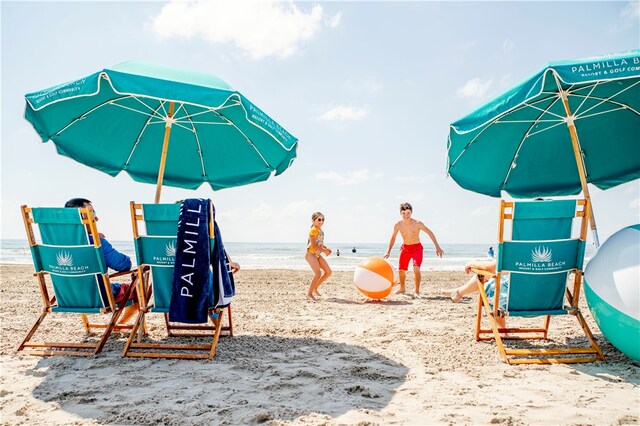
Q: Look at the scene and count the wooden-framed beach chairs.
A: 3